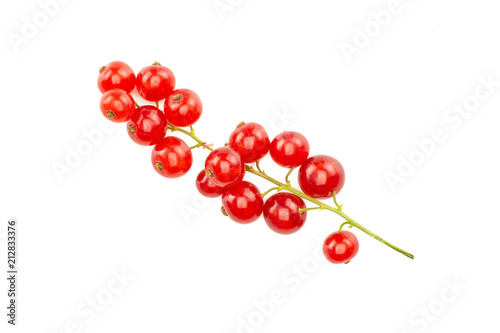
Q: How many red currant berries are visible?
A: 14